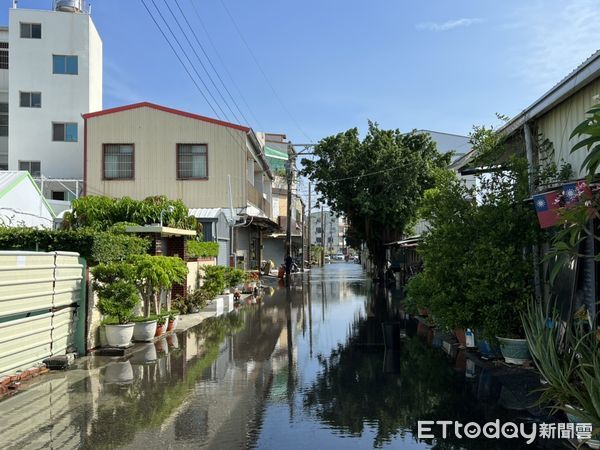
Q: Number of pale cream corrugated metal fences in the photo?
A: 1